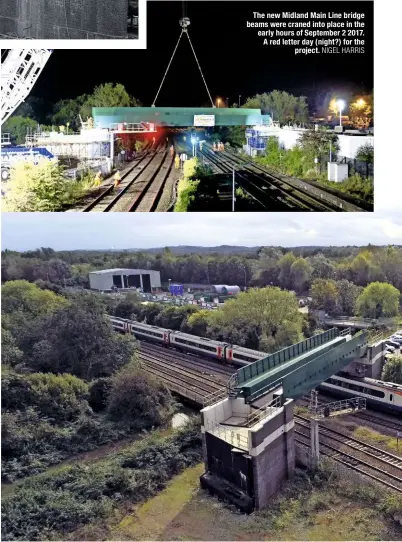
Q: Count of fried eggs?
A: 0